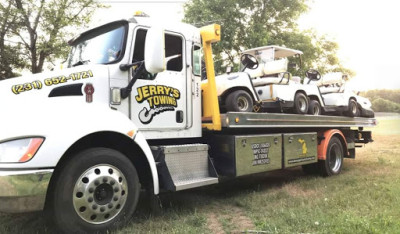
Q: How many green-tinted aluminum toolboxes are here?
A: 2